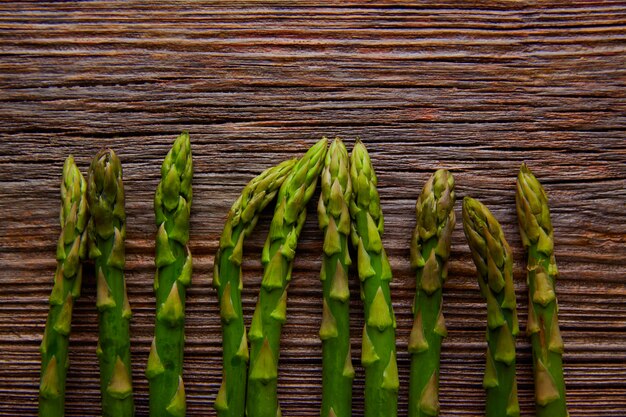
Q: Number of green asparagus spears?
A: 10